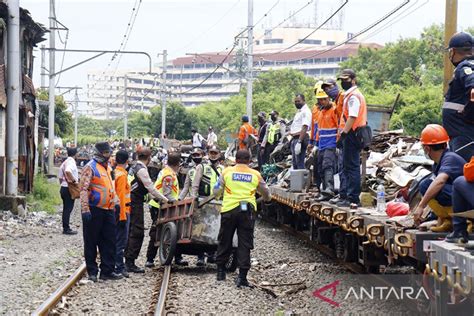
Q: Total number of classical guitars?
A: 0